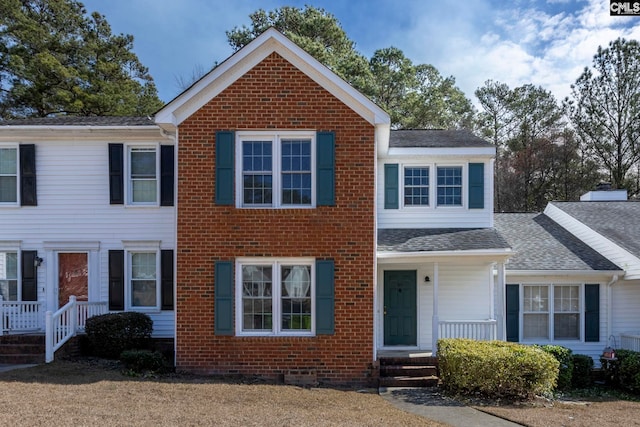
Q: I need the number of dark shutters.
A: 14